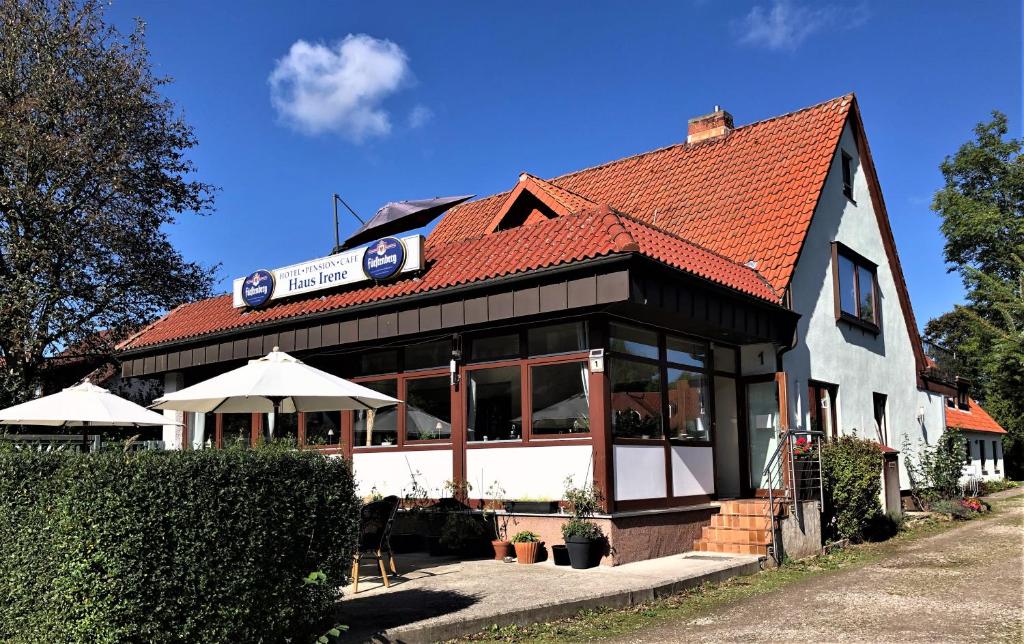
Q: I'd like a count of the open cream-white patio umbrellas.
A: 2